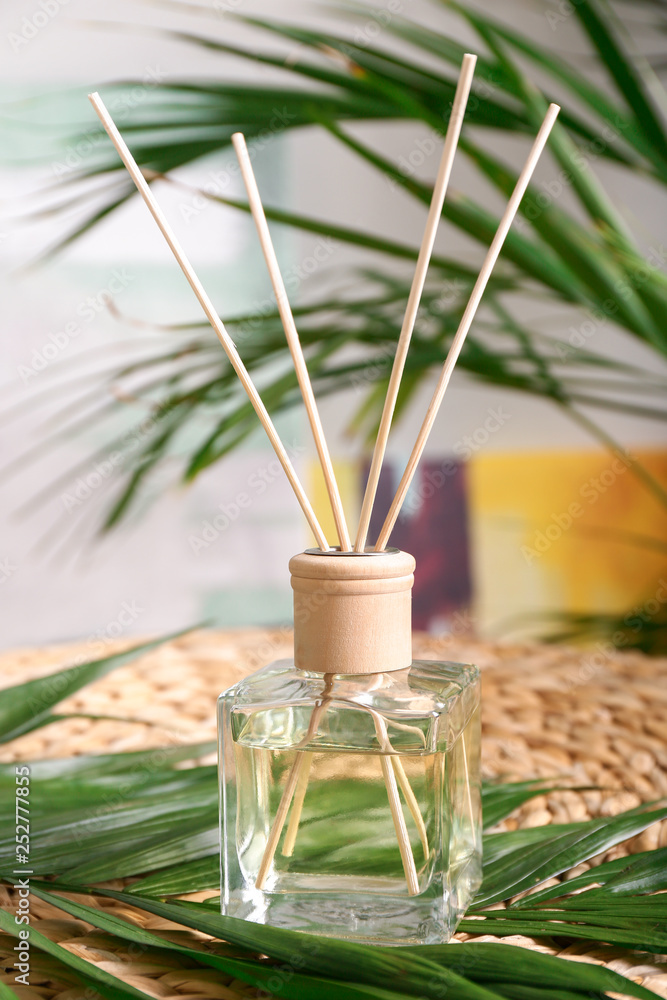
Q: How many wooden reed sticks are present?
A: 4